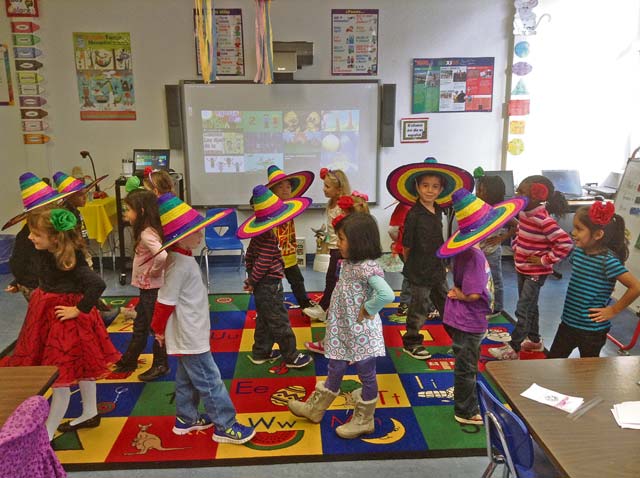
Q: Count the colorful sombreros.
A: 7